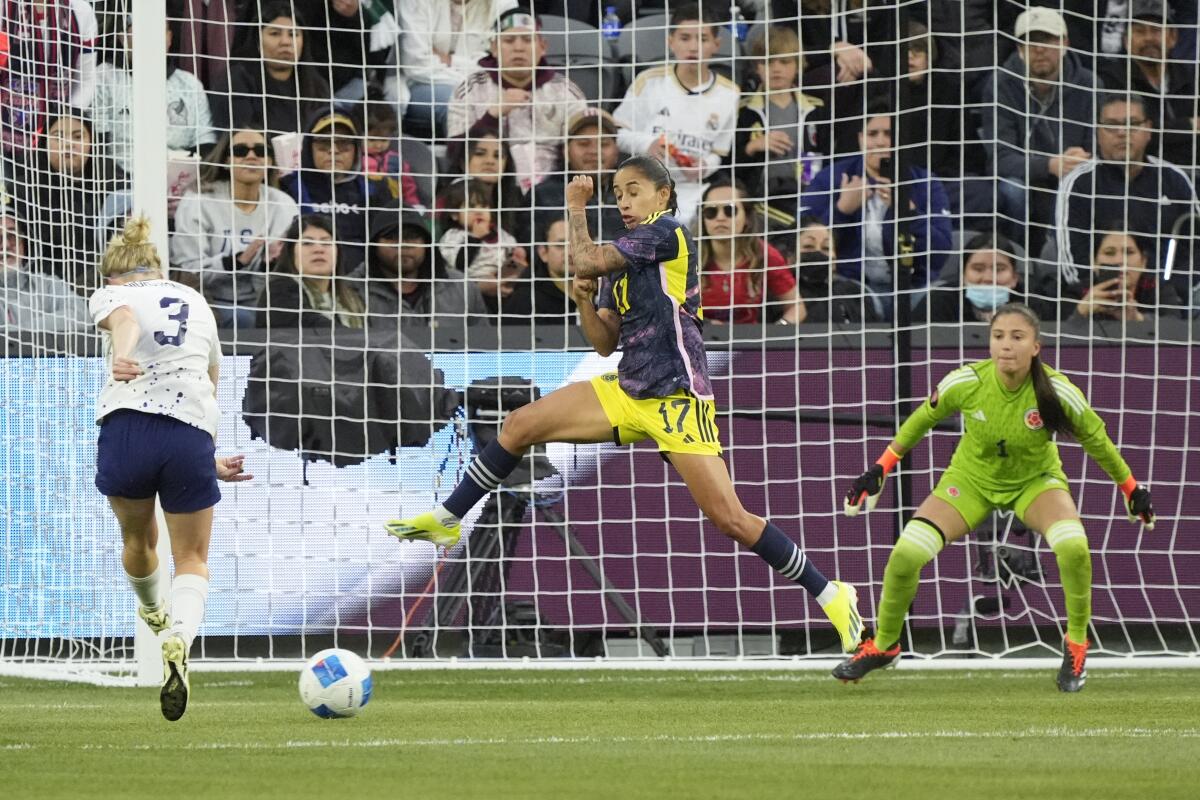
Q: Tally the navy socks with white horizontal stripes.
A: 2